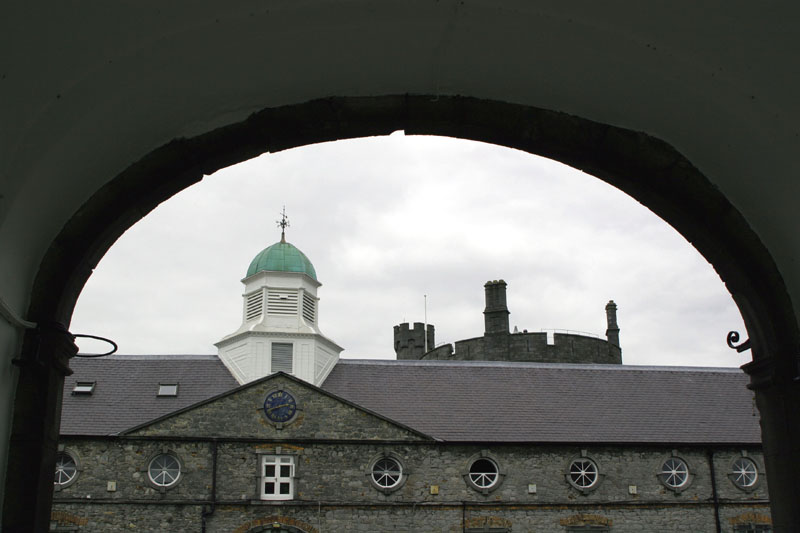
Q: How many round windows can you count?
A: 7